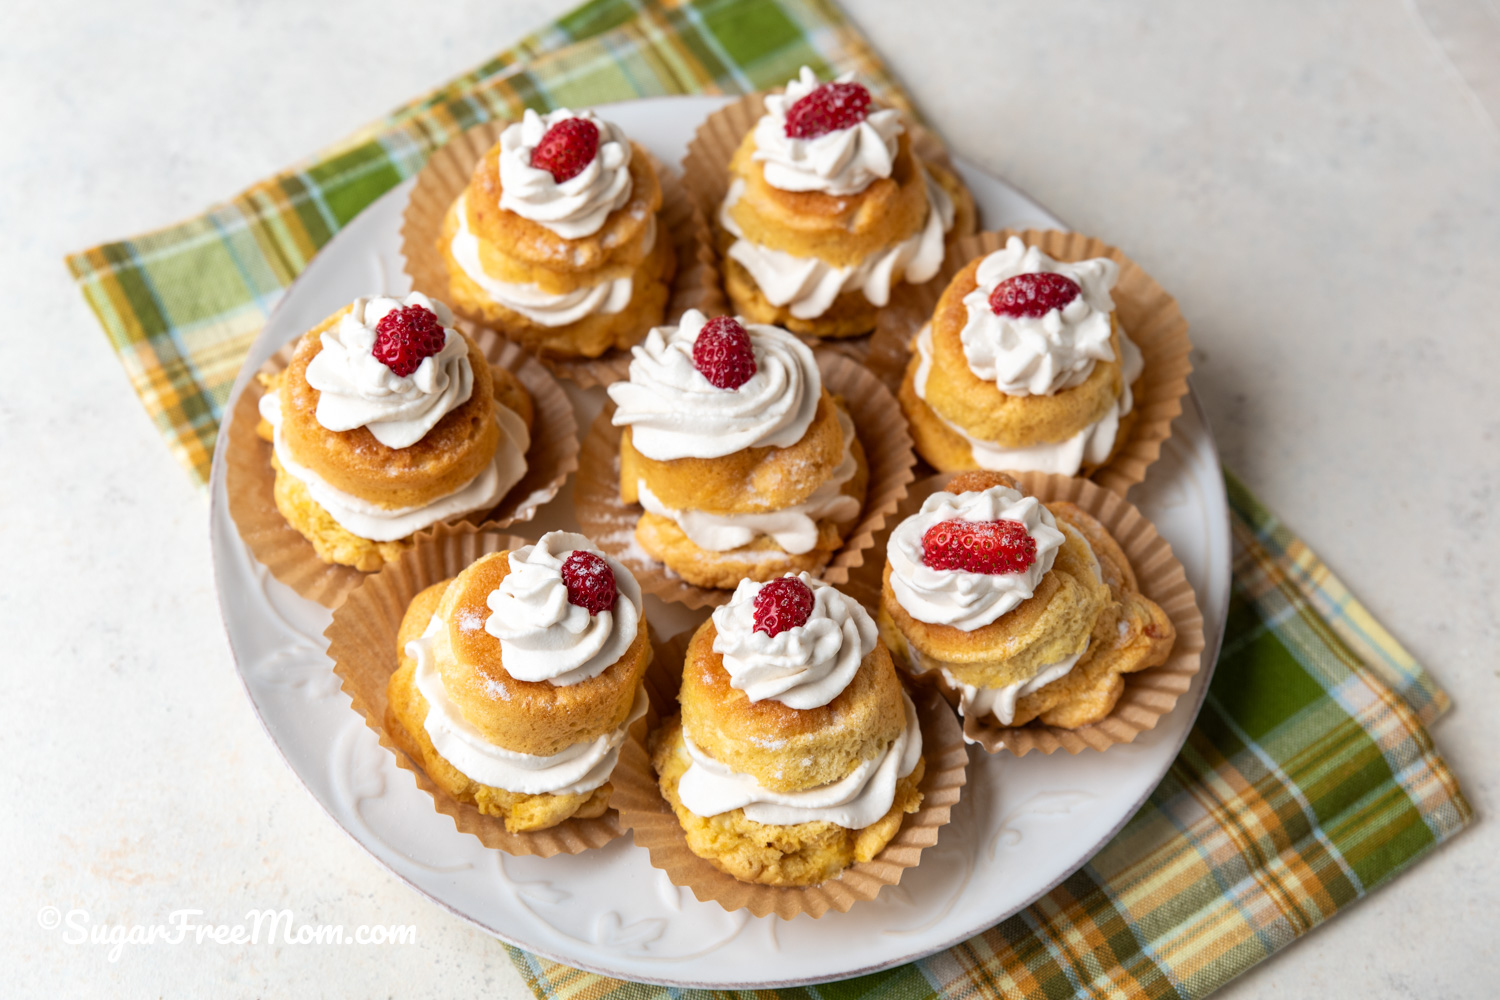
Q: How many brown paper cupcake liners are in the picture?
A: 8